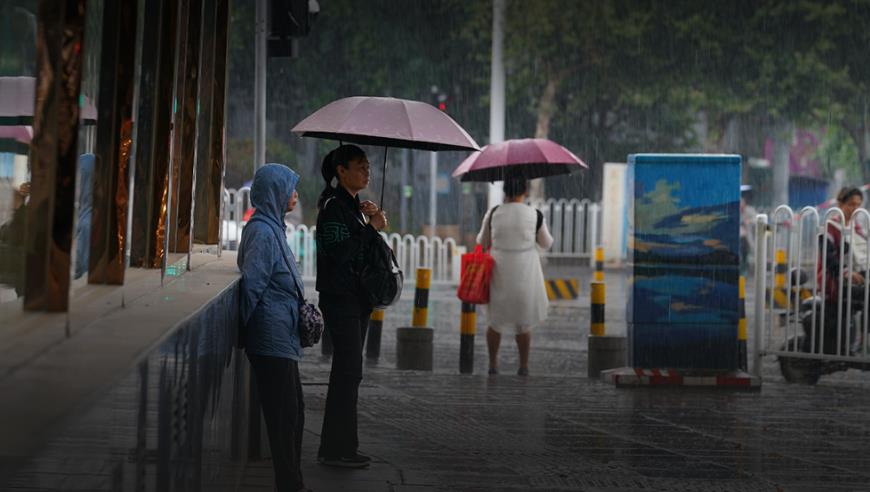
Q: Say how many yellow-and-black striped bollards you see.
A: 7